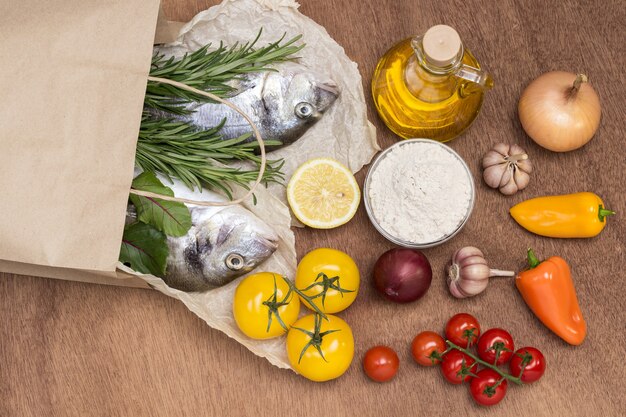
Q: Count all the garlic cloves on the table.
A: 2